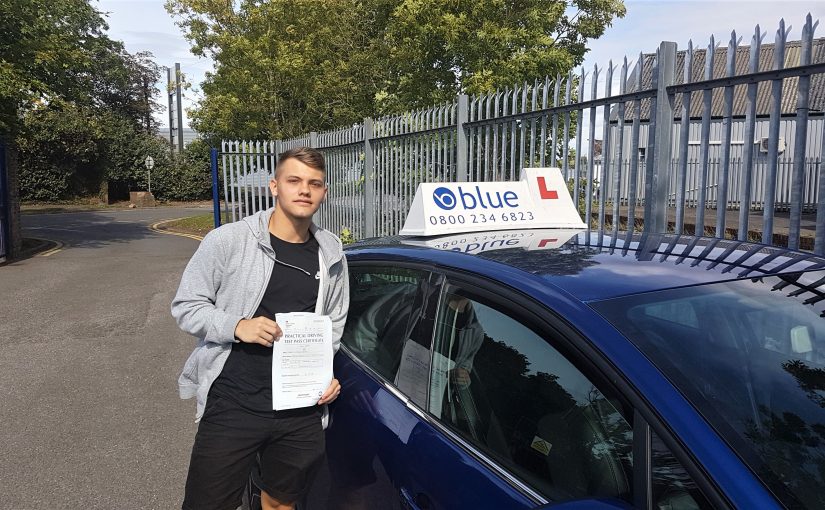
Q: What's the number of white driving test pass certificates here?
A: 1